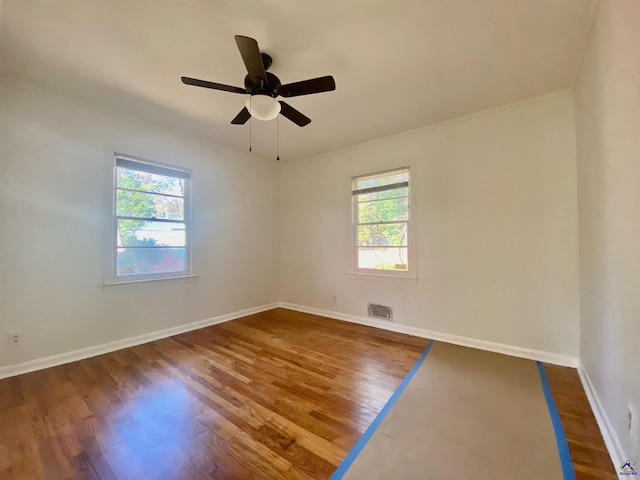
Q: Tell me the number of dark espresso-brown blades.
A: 5